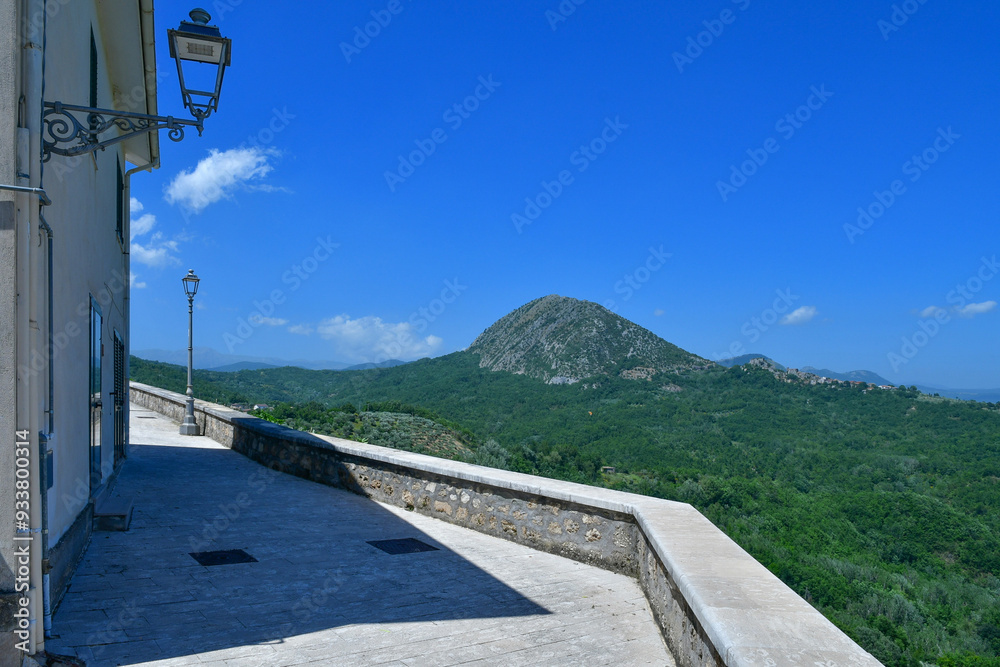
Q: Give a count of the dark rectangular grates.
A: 2